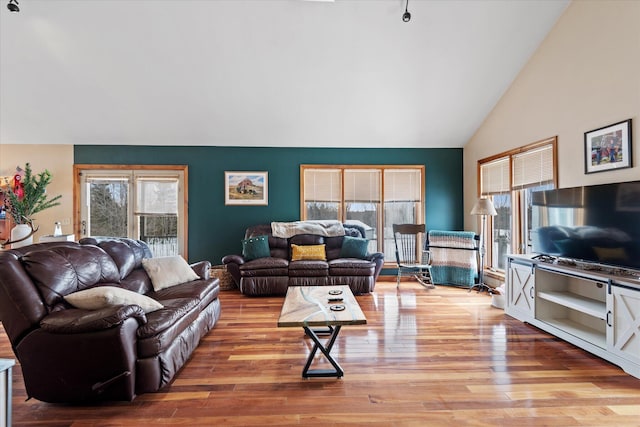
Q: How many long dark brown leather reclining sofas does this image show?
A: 2